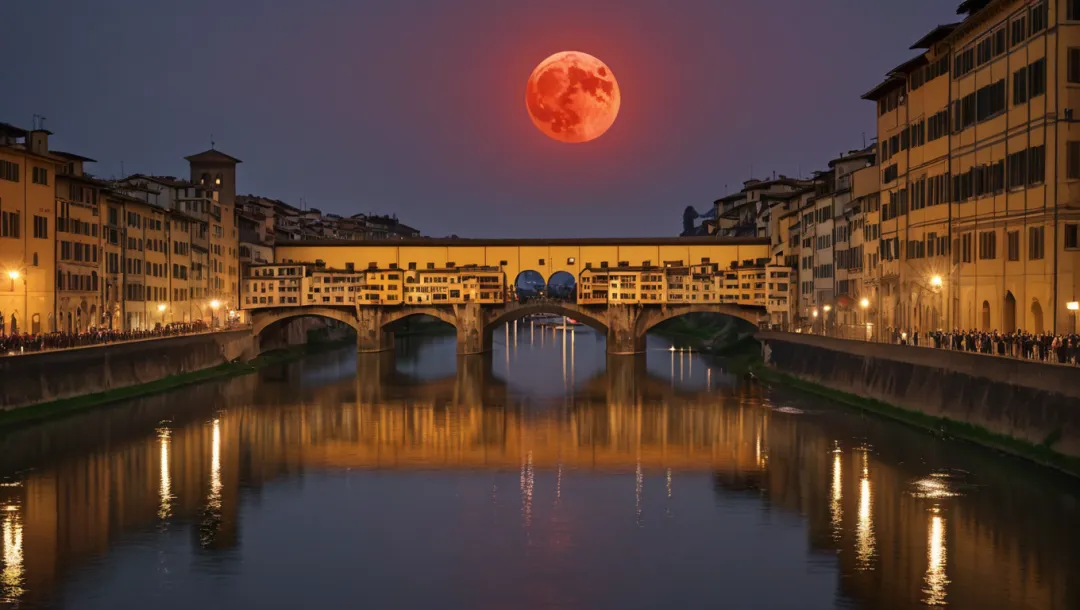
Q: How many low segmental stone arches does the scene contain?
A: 4